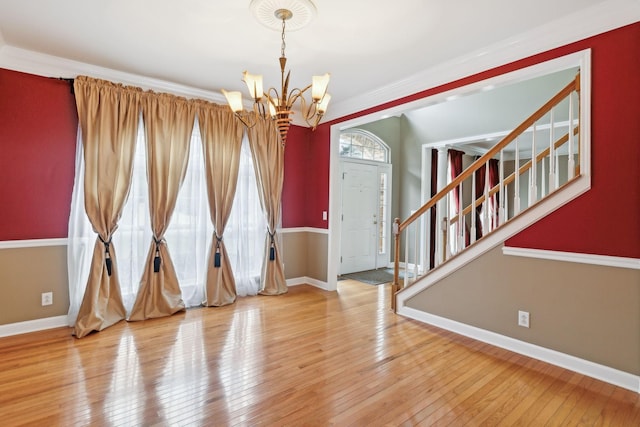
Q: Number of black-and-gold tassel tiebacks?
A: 4